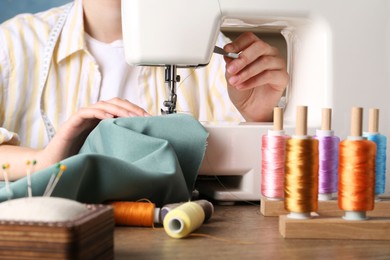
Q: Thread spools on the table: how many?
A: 8